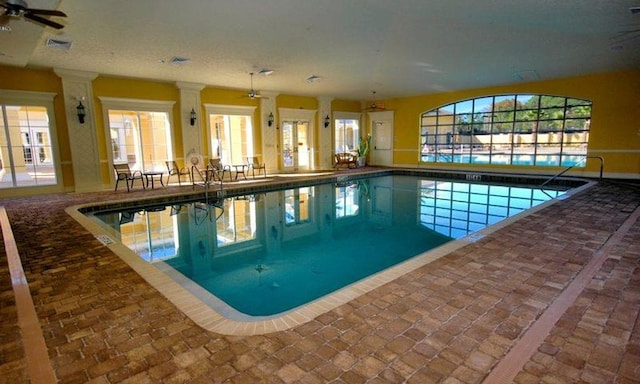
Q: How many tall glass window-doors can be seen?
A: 5